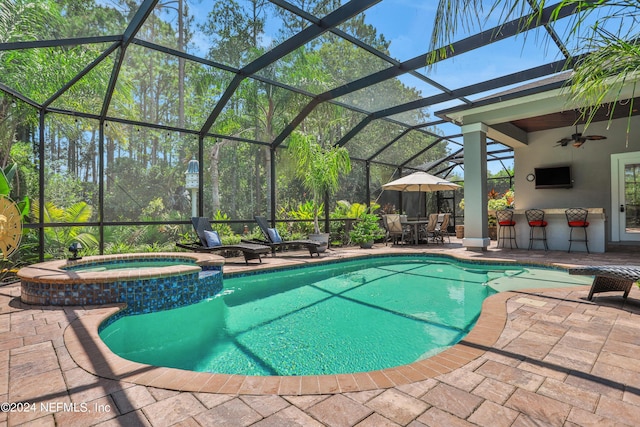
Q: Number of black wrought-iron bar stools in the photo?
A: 3